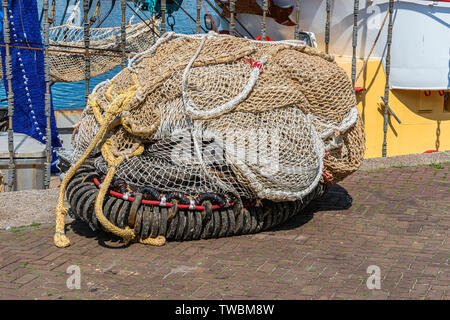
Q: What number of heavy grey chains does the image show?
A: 12